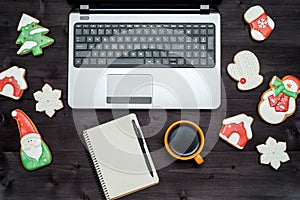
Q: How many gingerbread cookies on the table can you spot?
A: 9